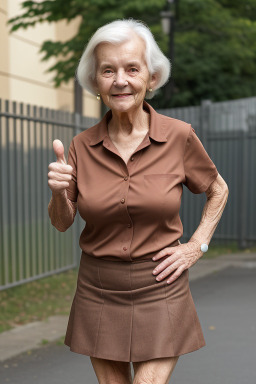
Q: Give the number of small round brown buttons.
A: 5